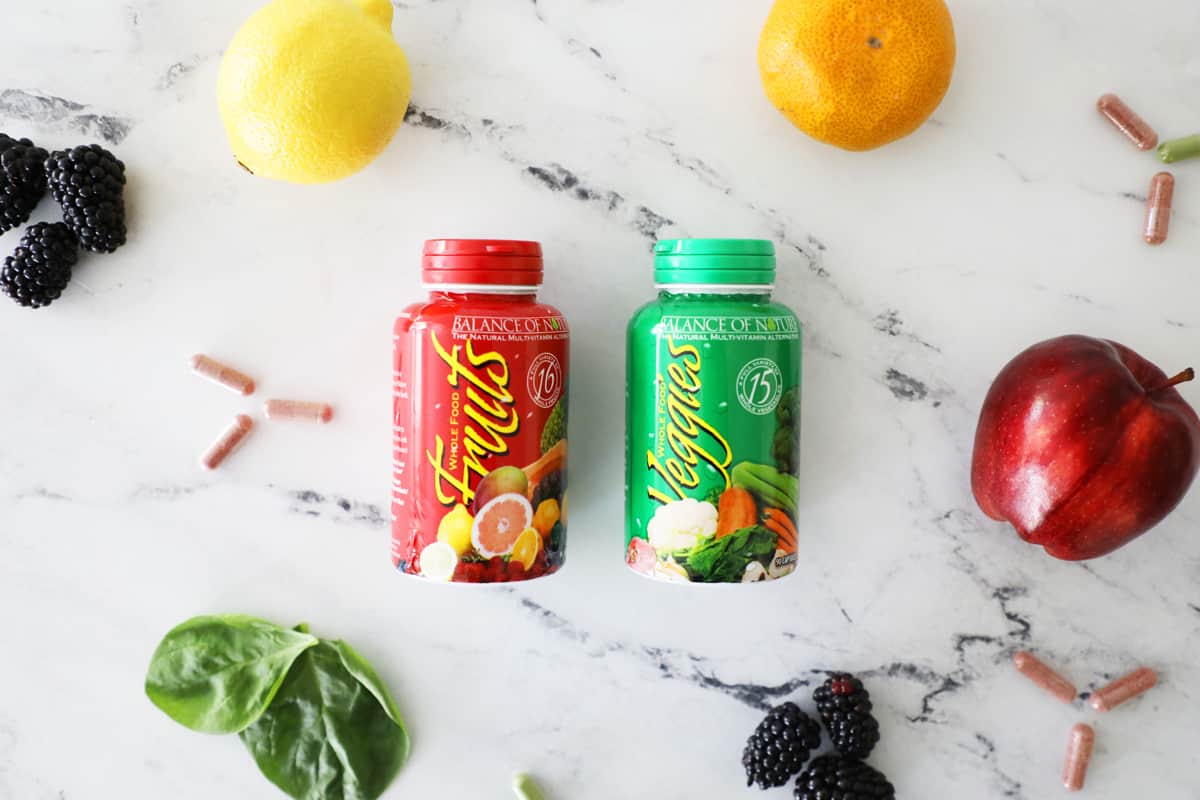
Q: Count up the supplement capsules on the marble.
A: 10